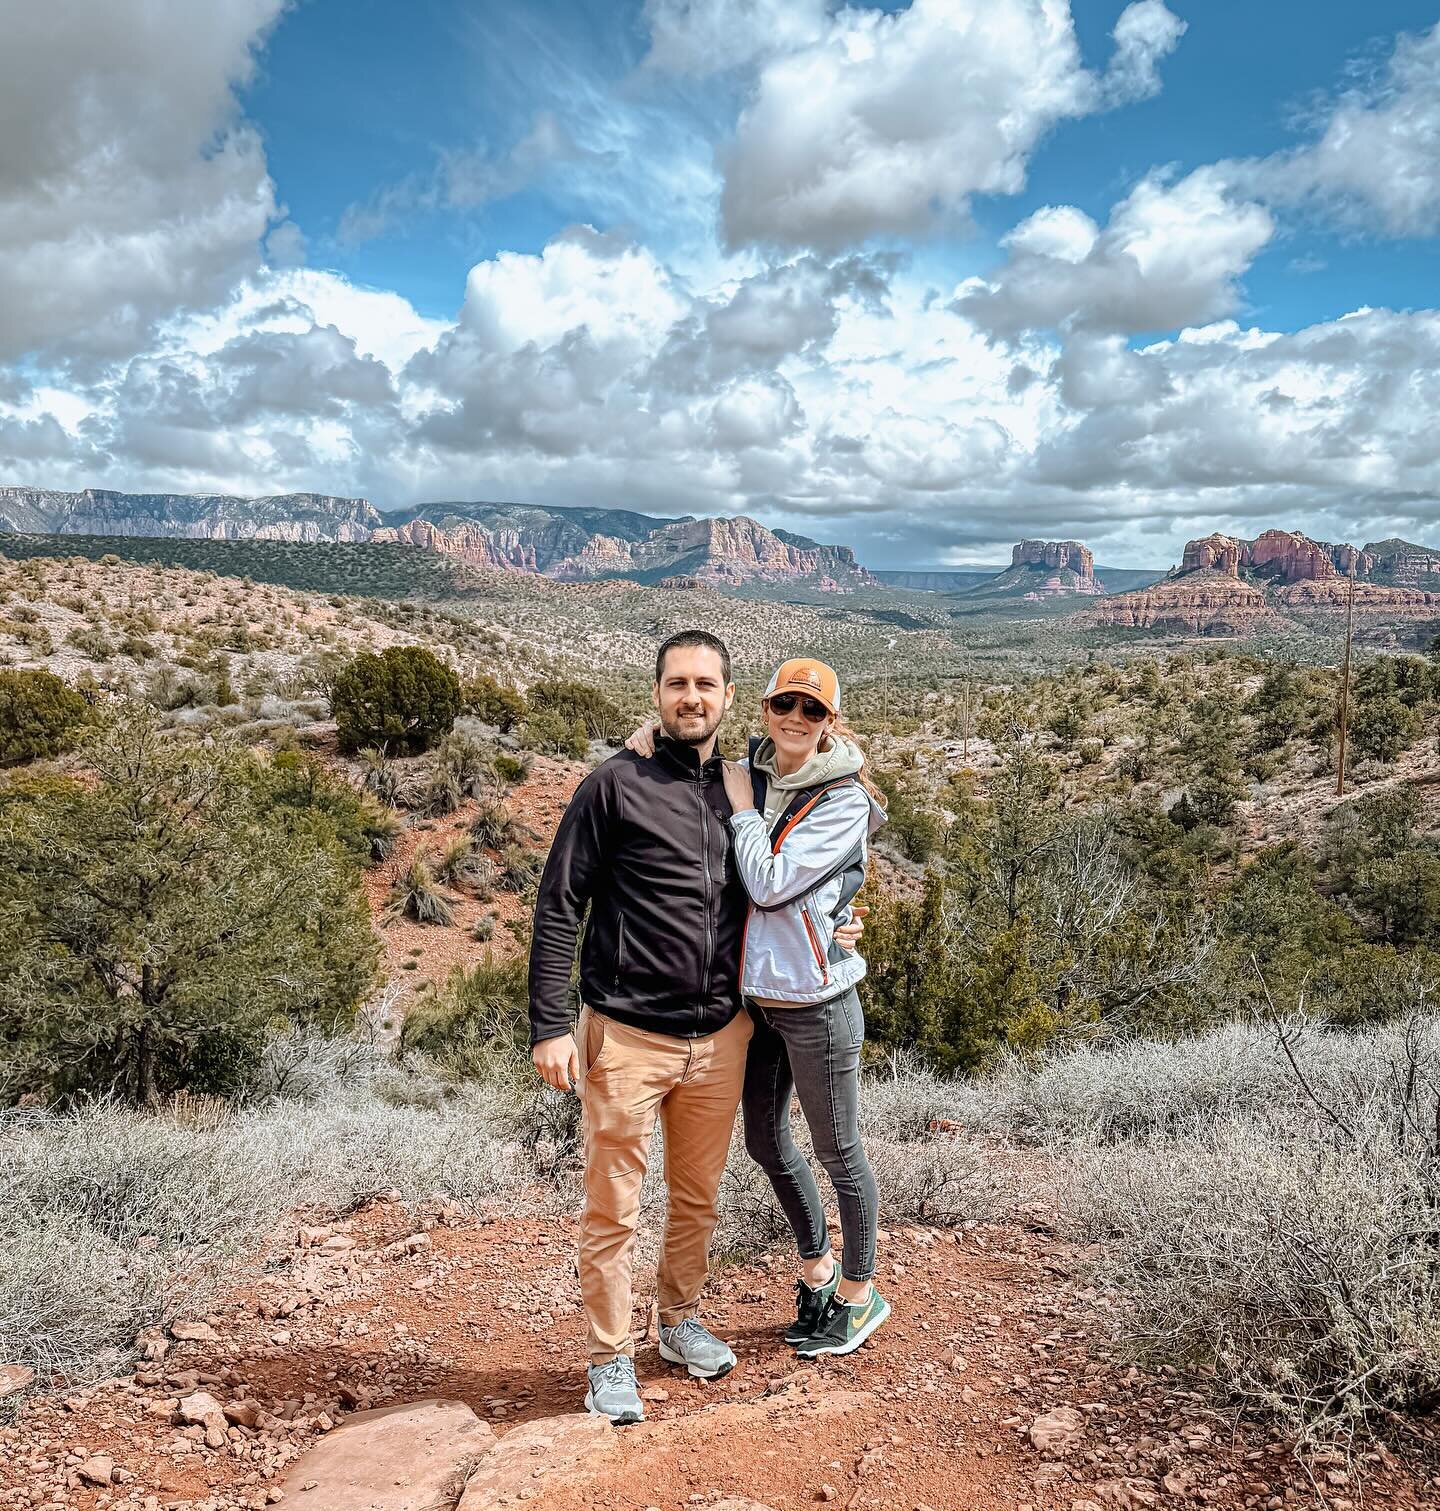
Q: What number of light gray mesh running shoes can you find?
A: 2